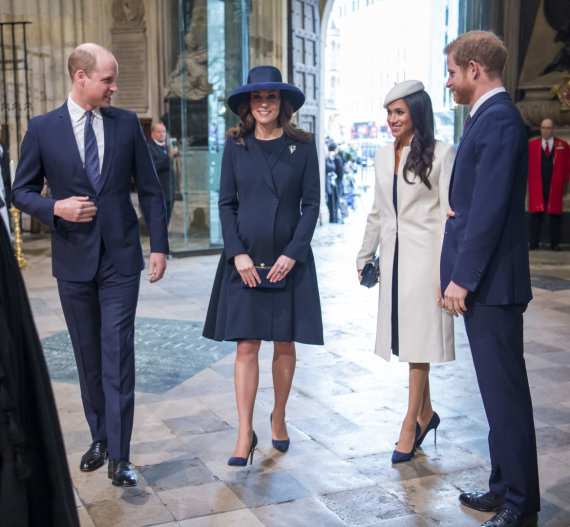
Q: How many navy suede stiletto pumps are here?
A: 4